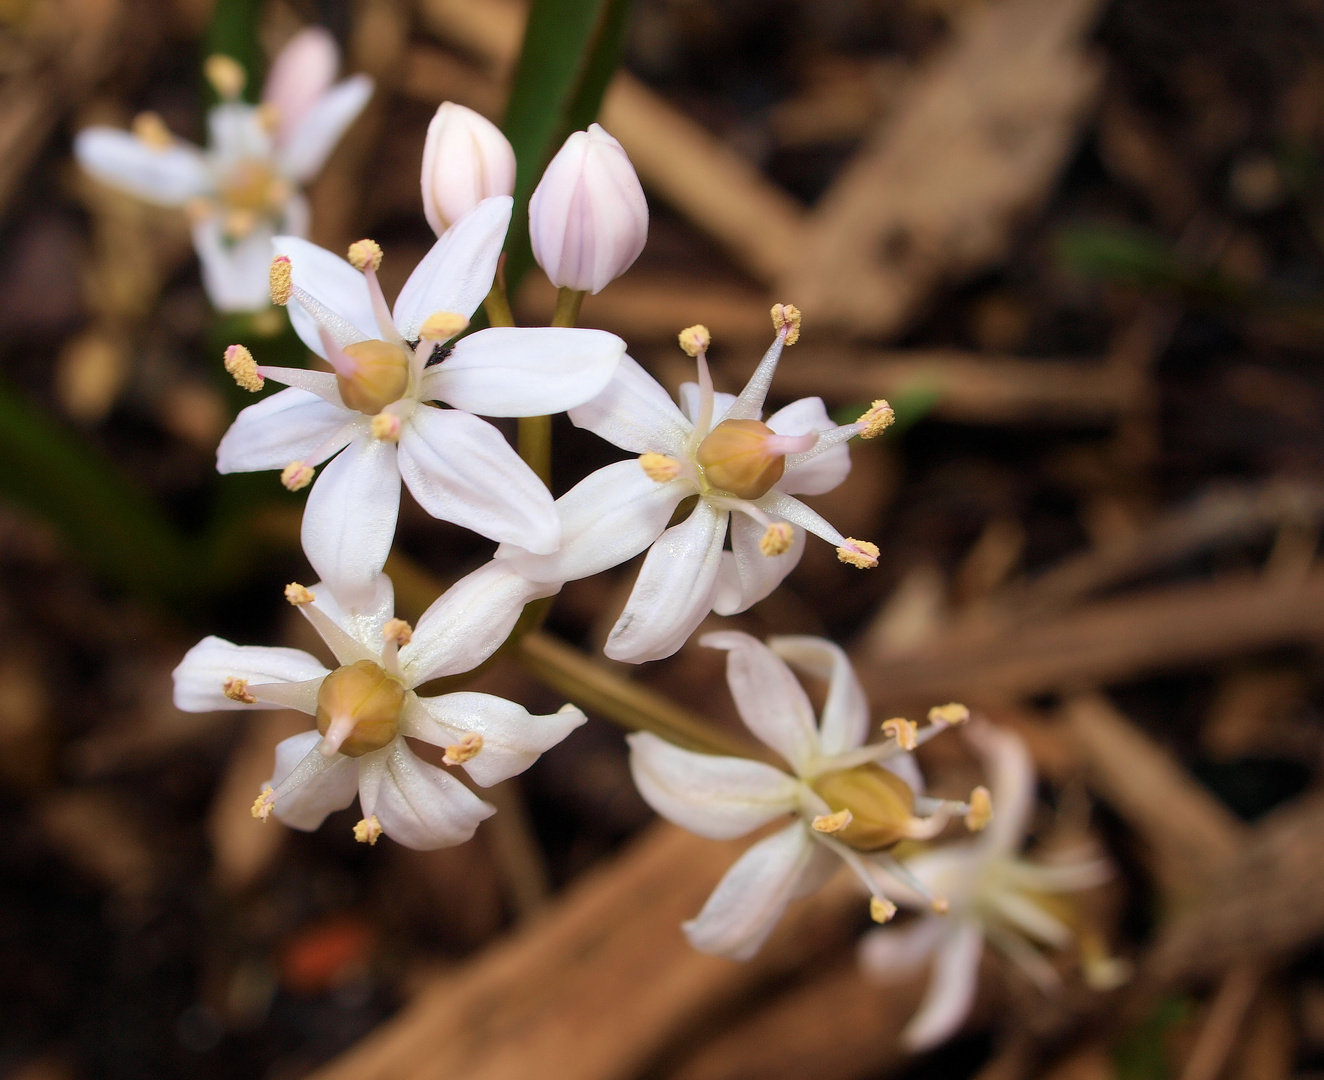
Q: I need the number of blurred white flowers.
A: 2